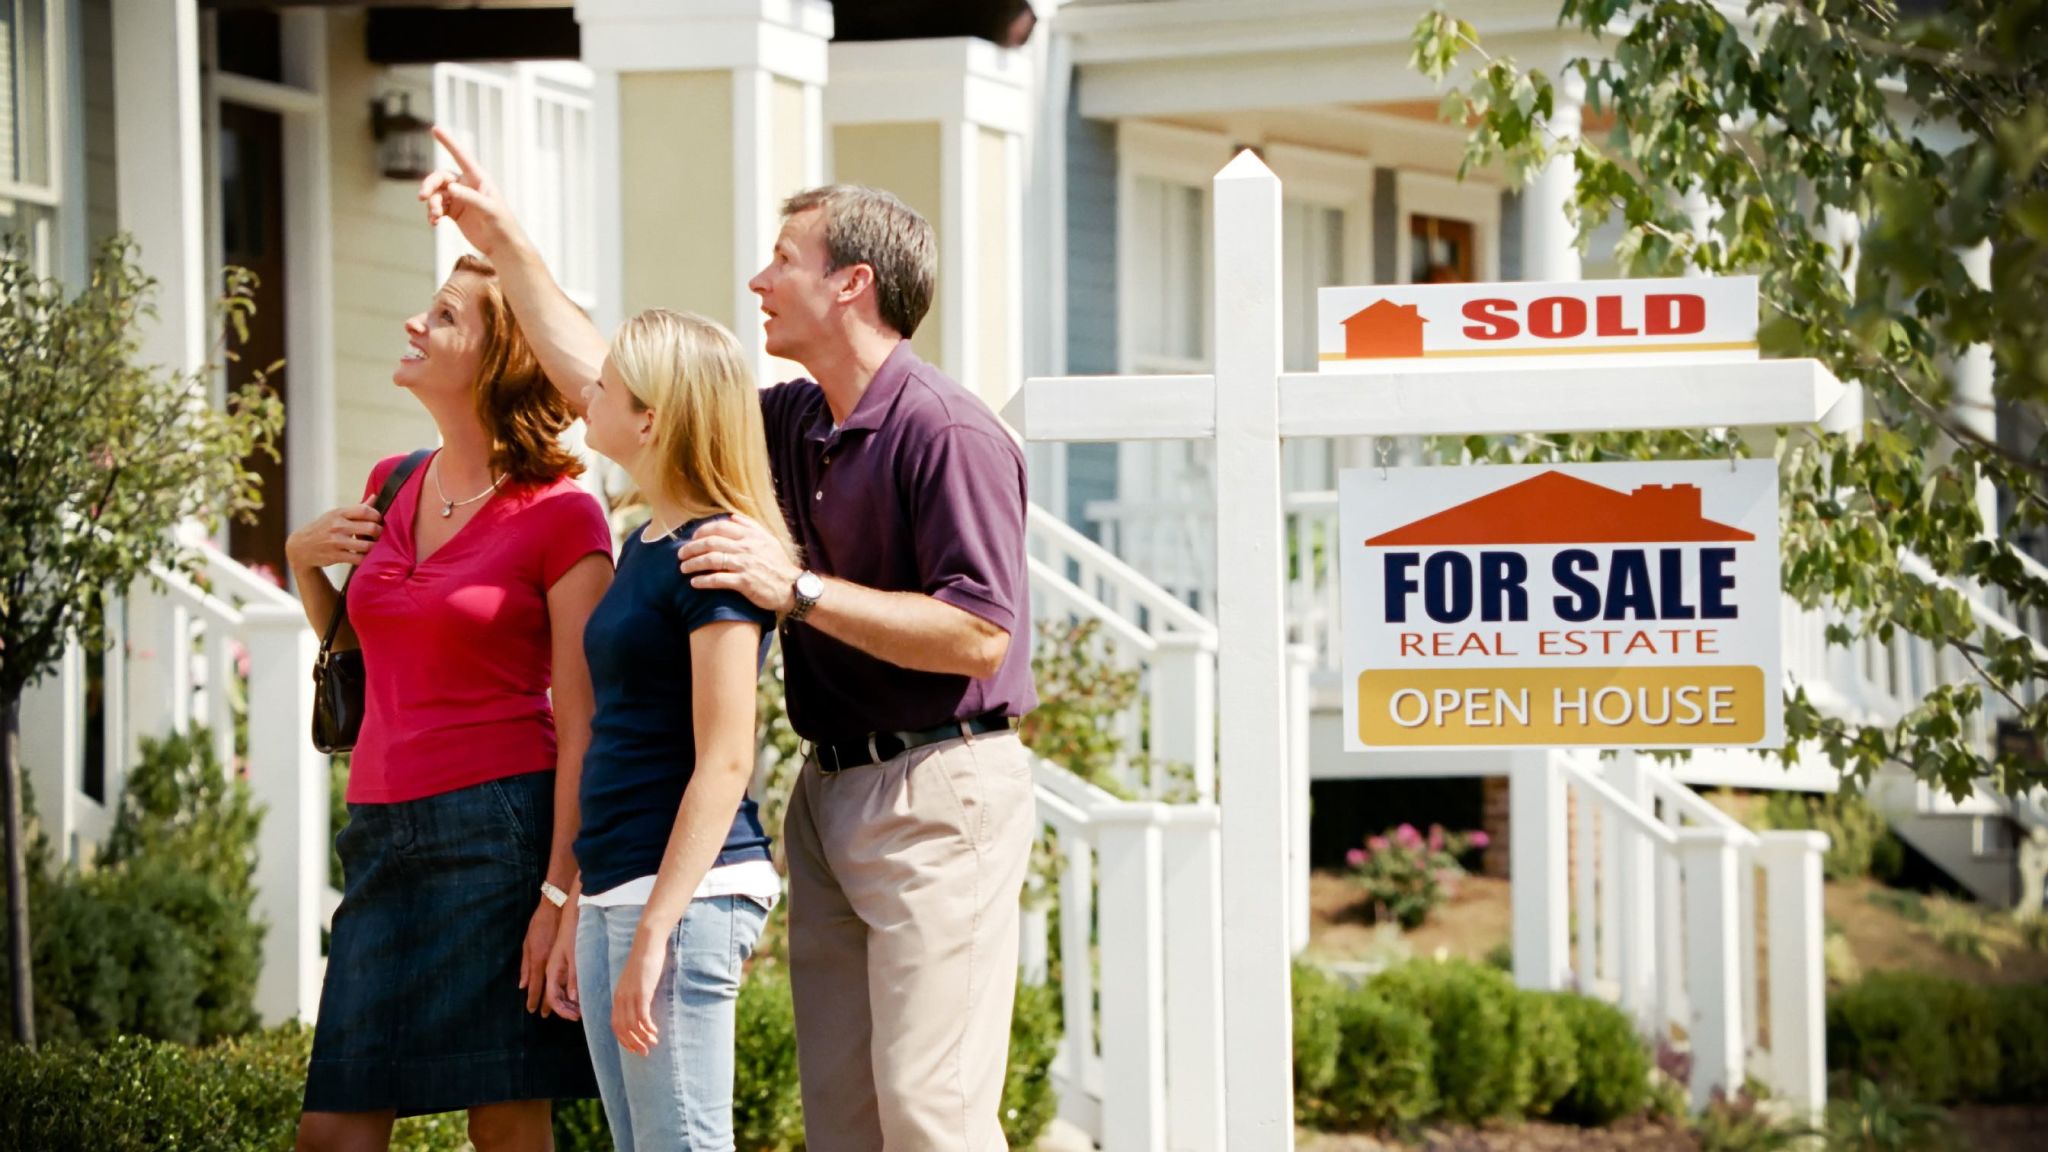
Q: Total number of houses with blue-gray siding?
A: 1